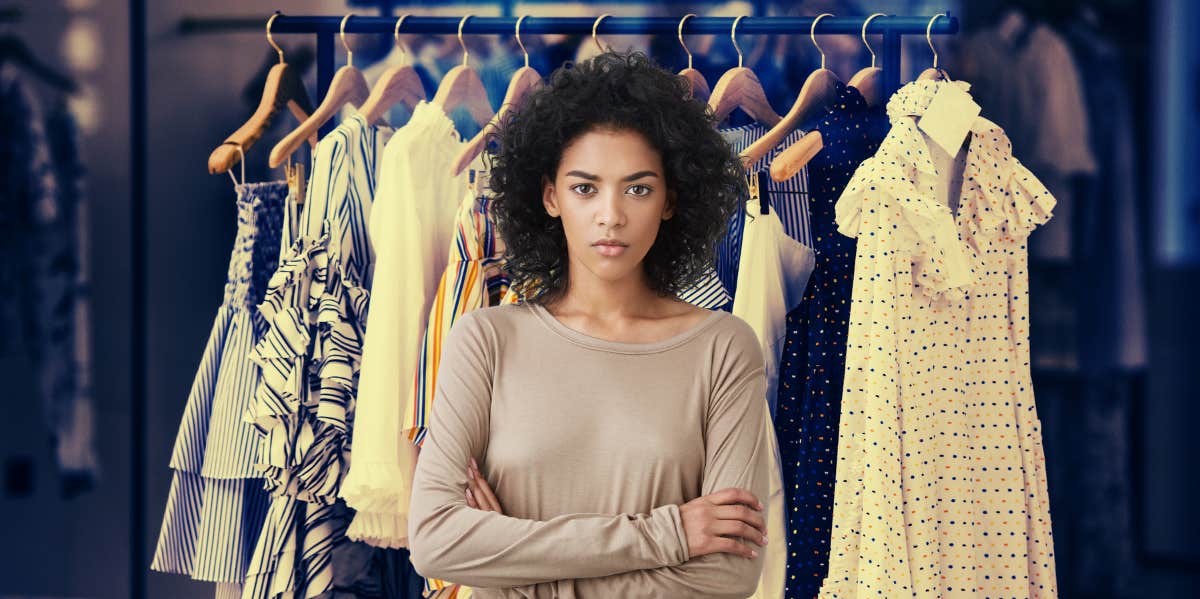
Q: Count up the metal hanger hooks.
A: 11